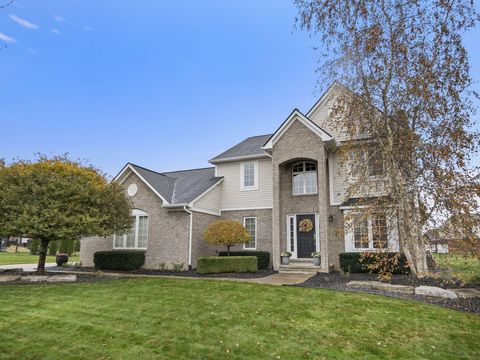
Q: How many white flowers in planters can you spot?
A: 2